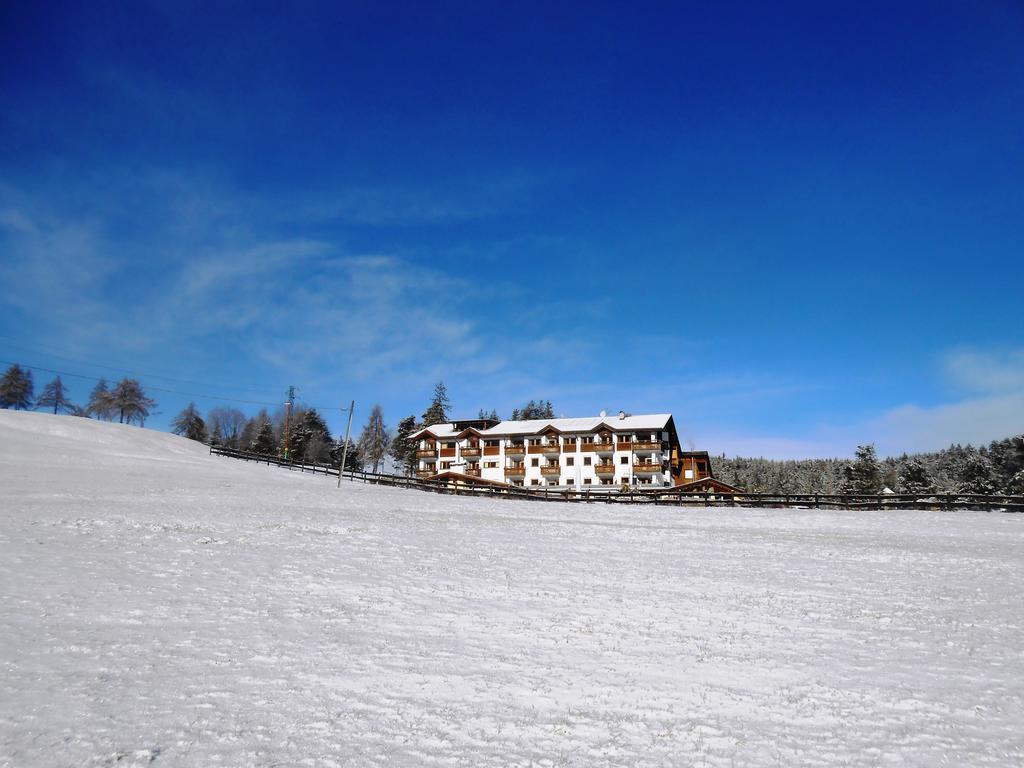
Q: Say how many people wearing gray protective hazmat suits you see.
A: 0